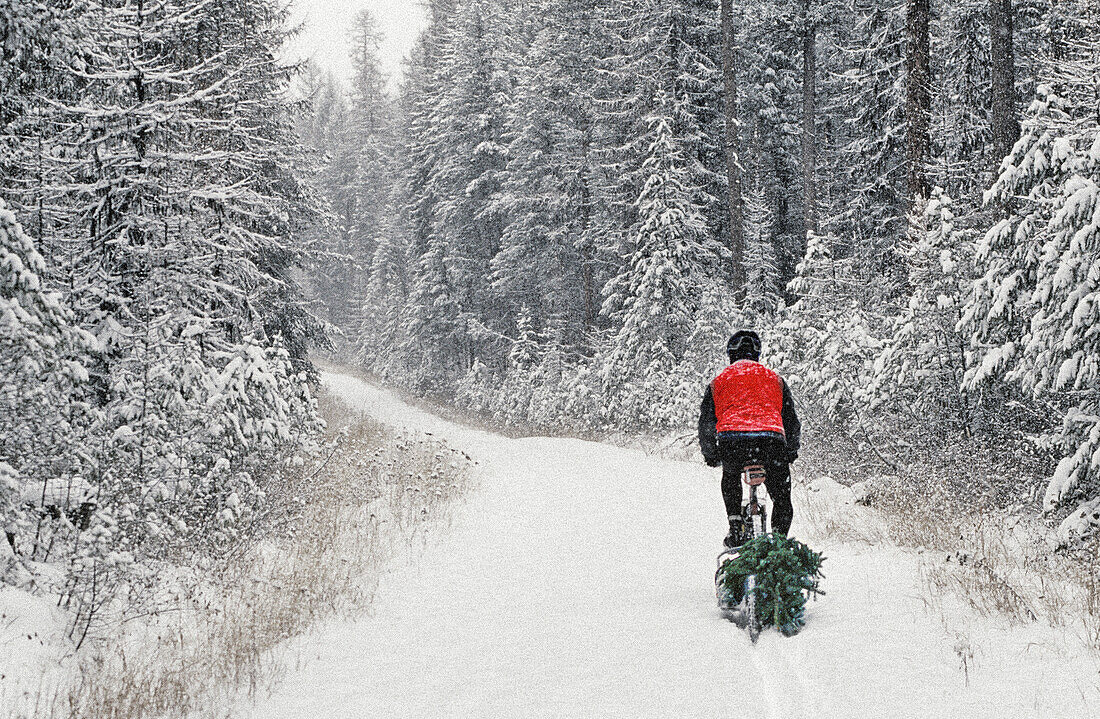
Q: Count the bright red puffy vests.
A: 1